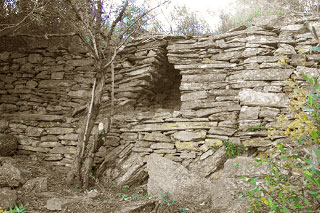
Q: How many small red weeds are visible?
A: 0